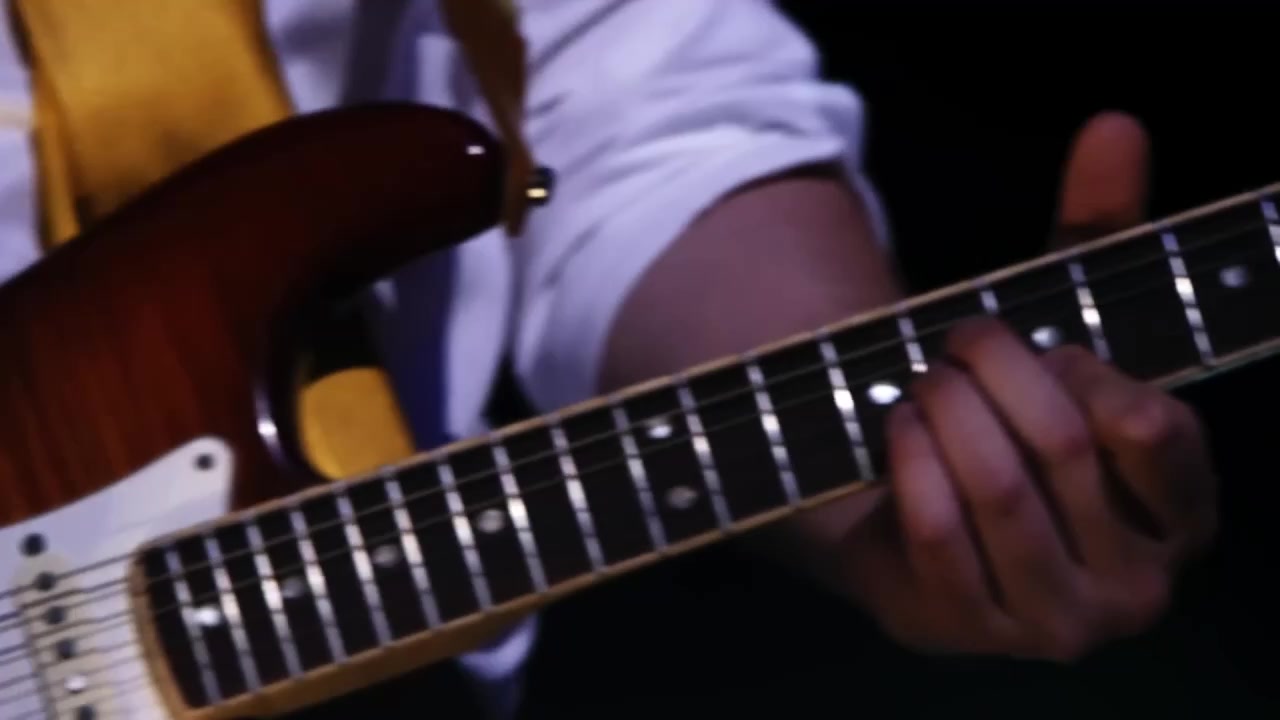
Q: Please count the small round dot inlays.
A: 9